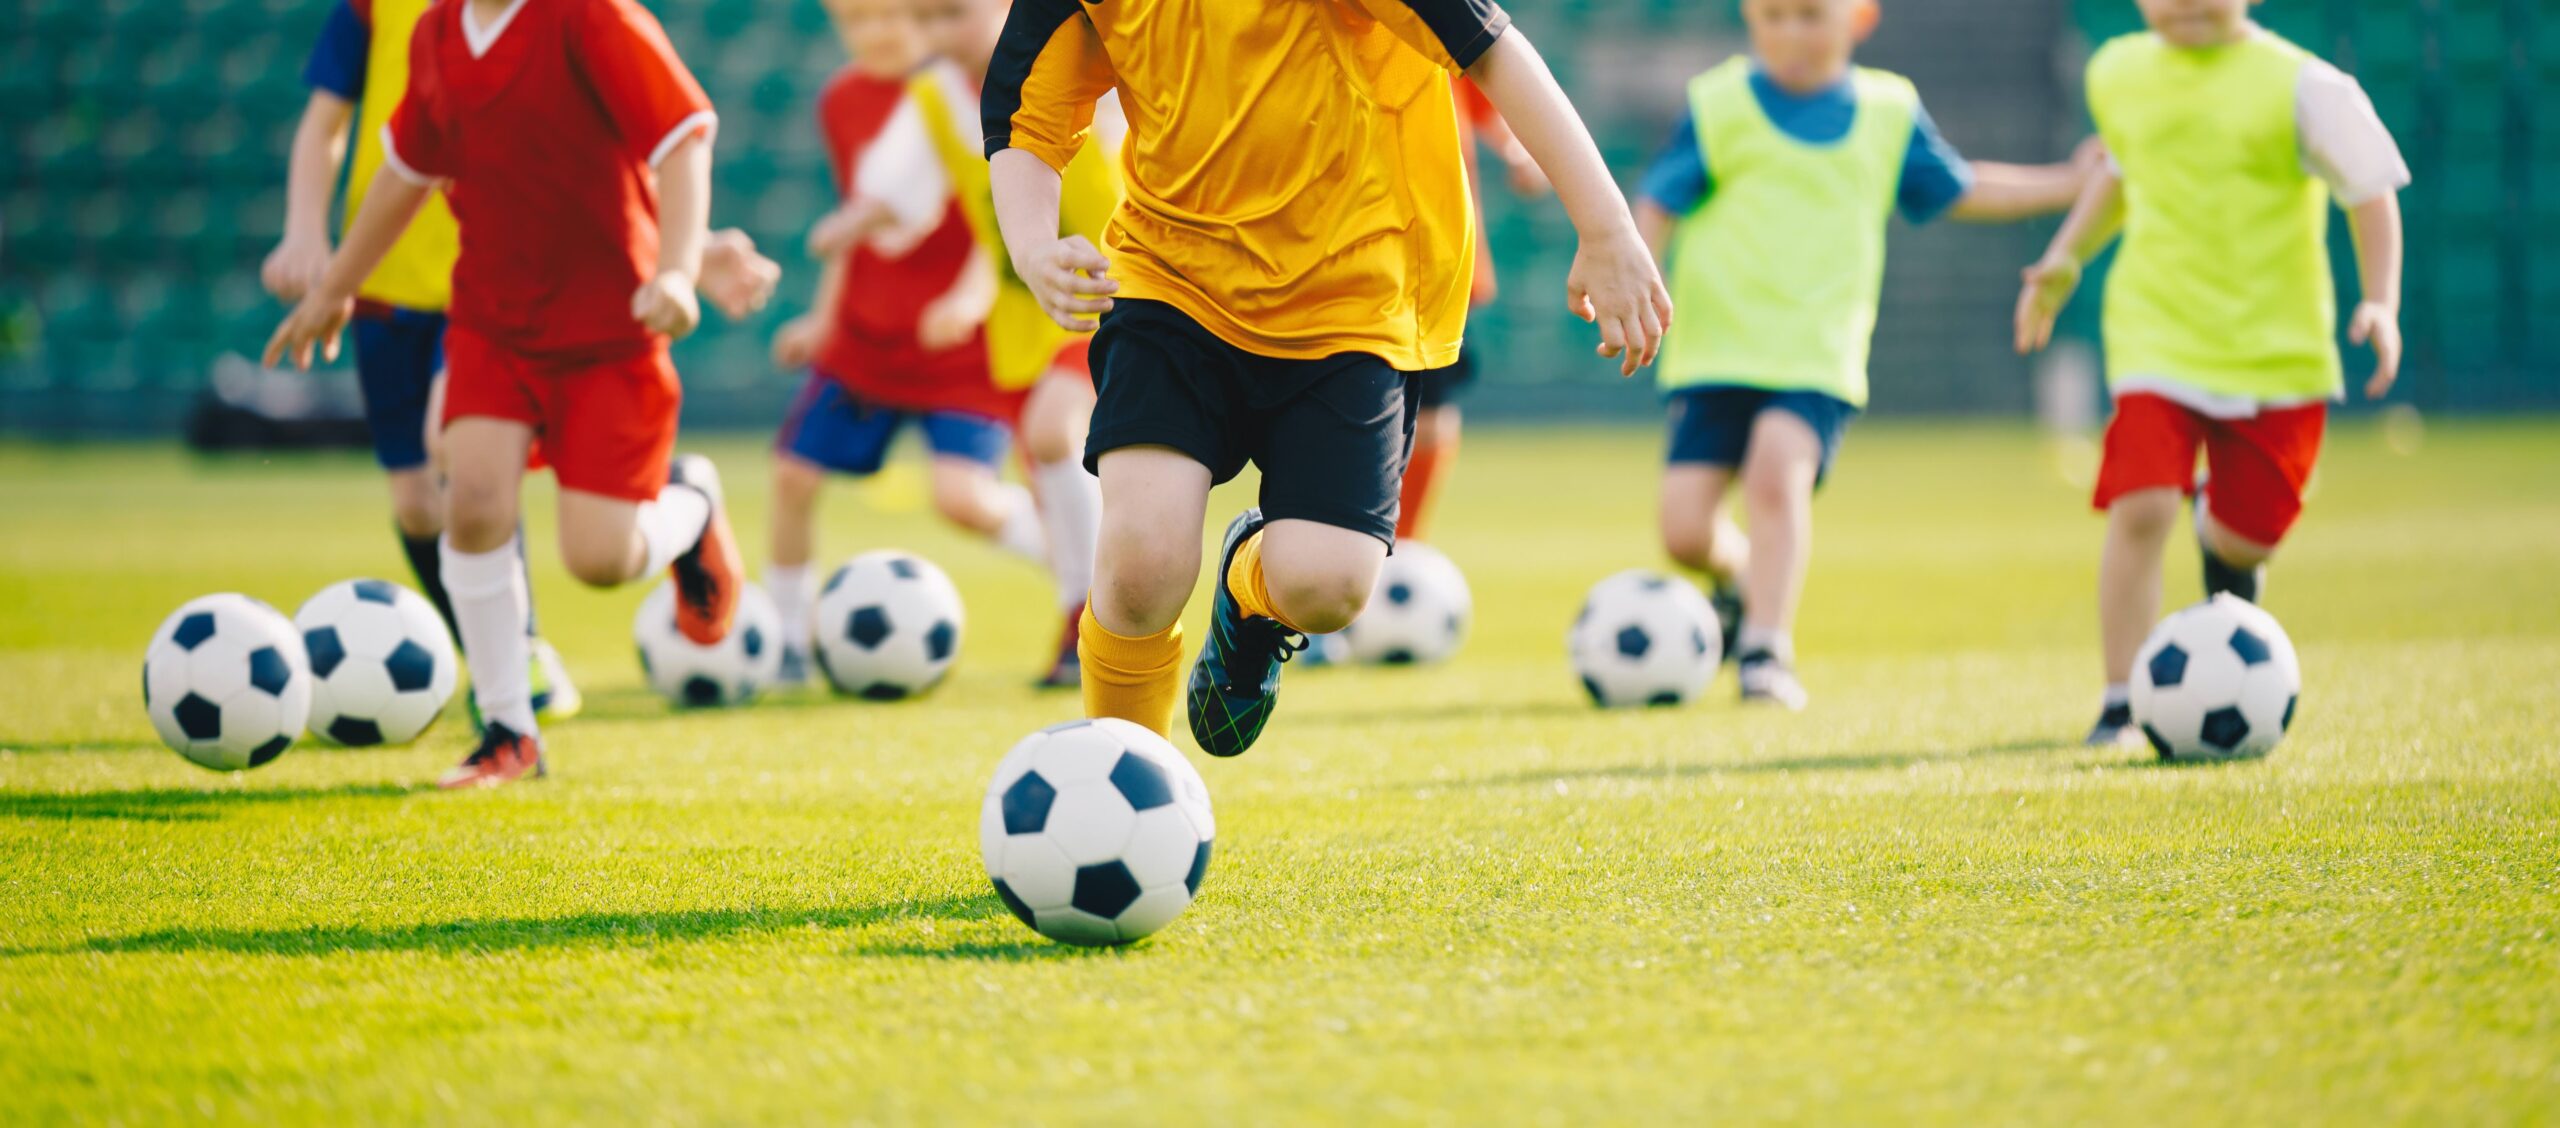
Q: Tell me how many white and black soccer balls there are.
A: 8